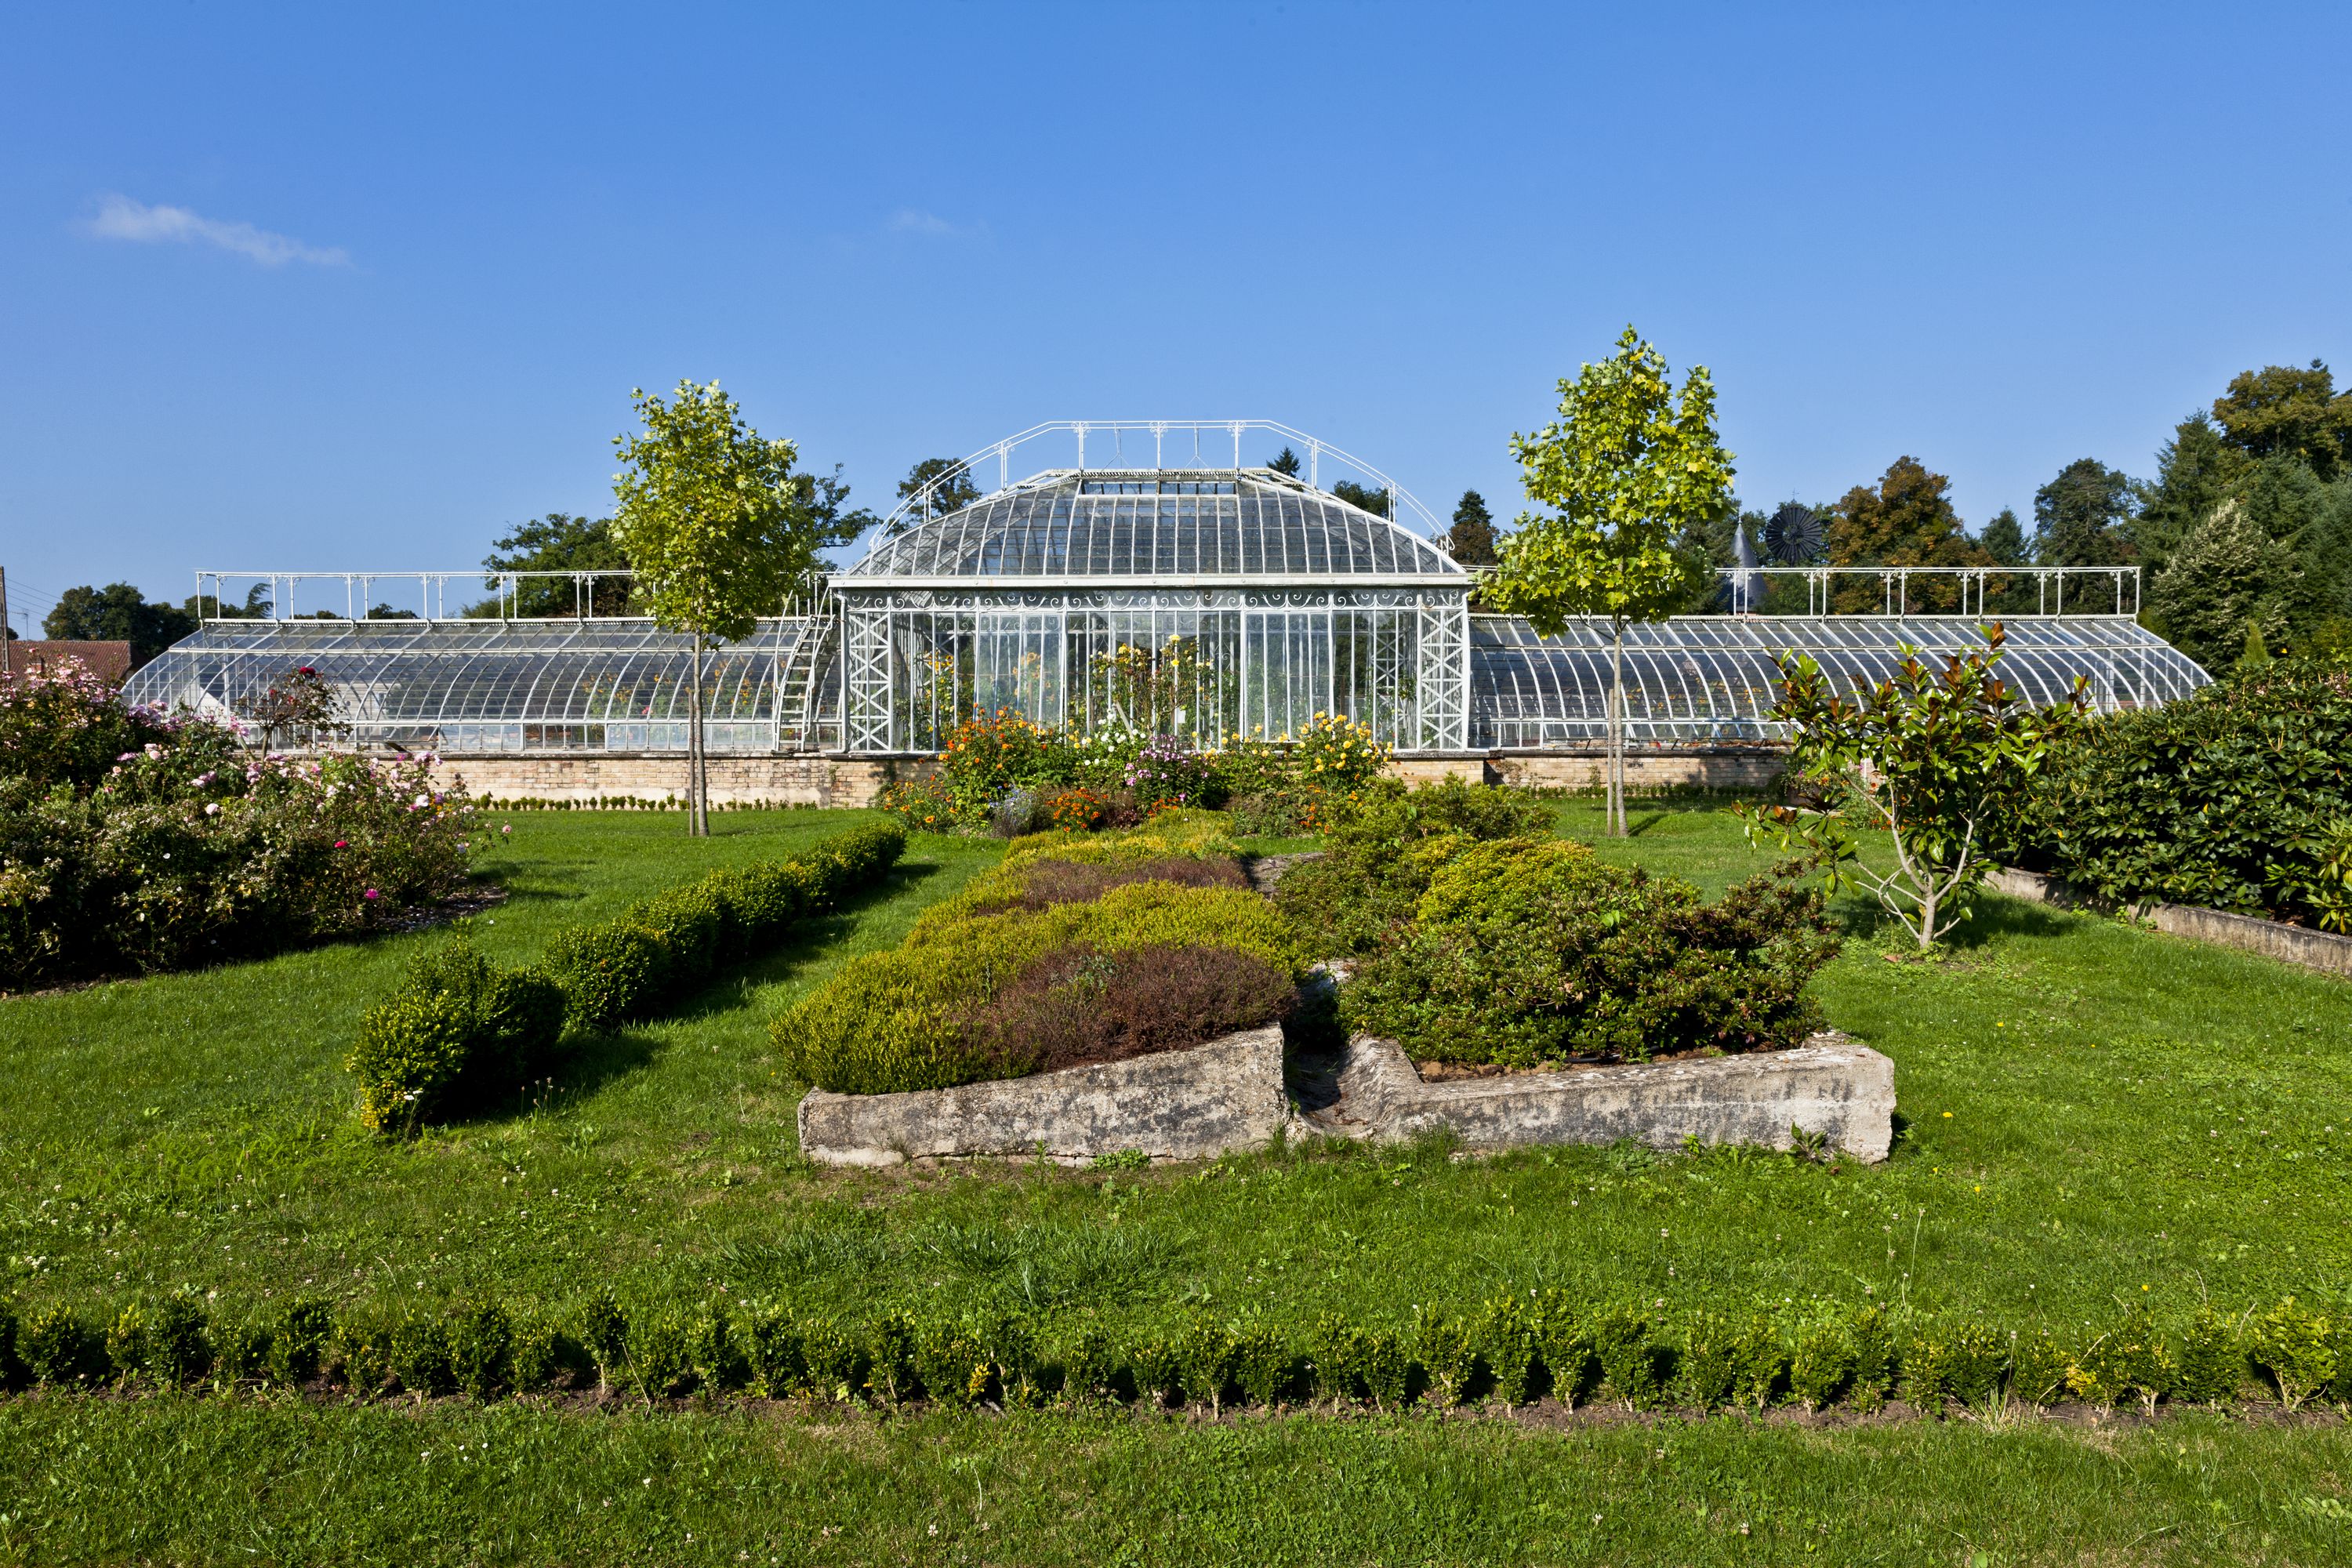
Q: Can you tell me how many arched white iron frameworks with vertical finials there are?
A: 1